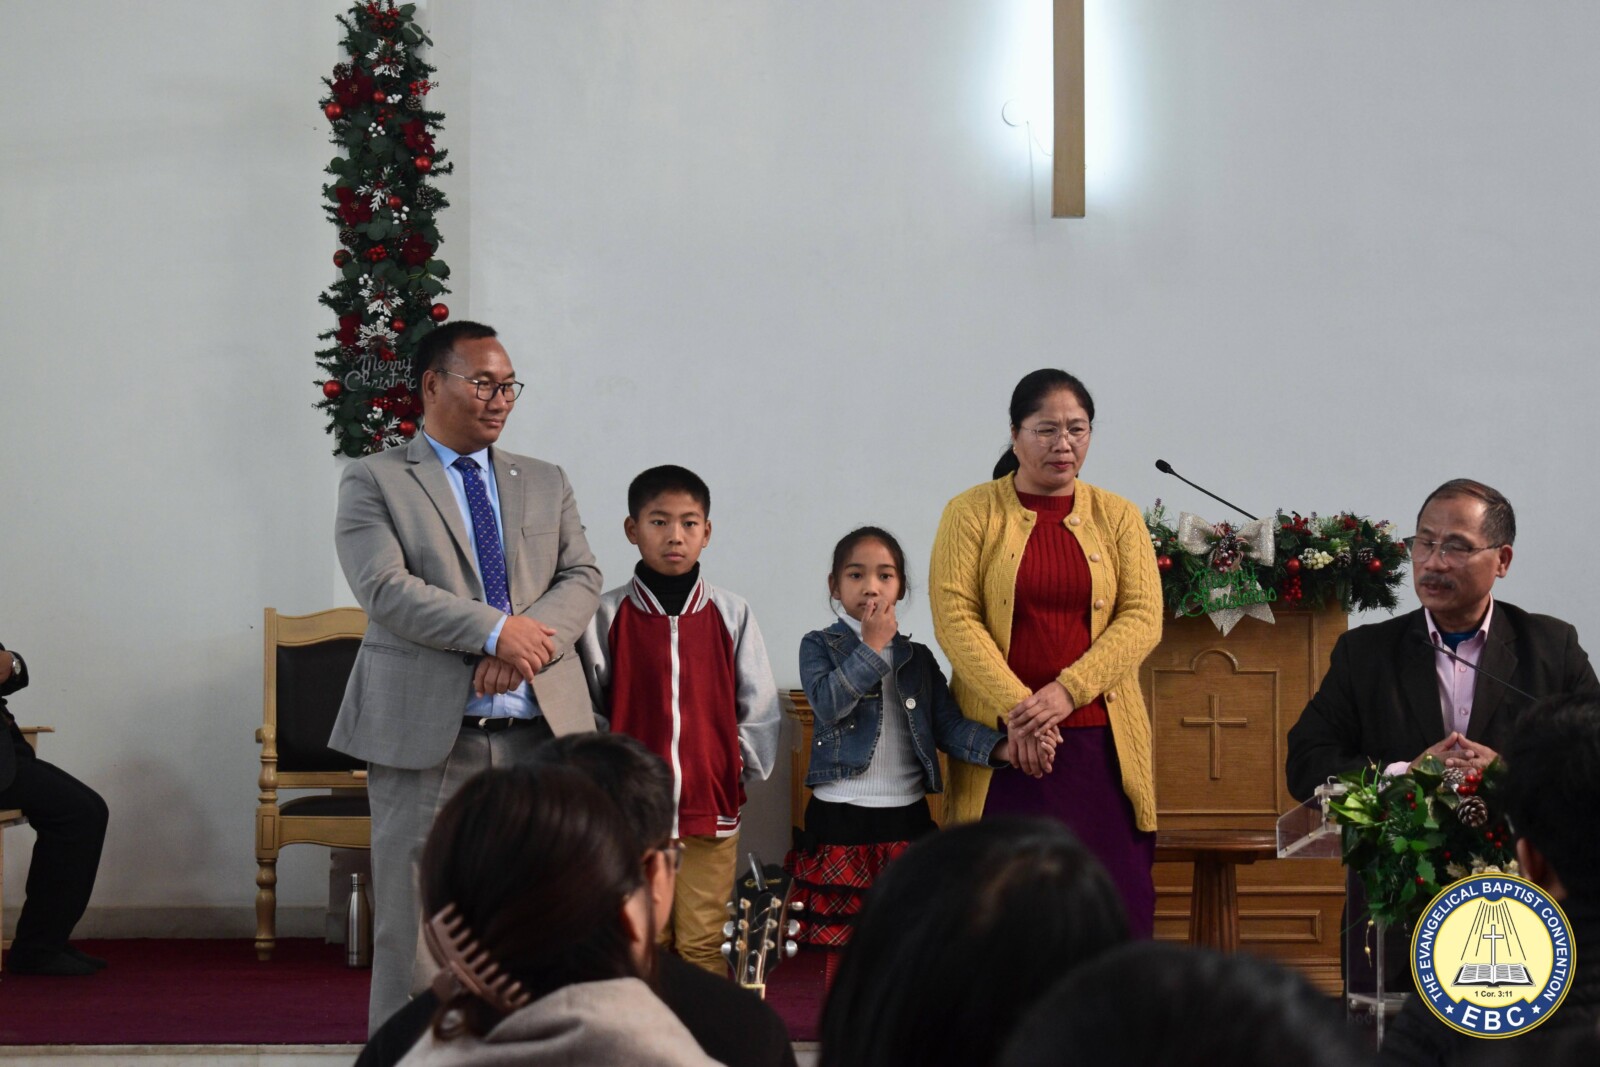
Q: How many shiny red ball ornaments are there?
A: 12